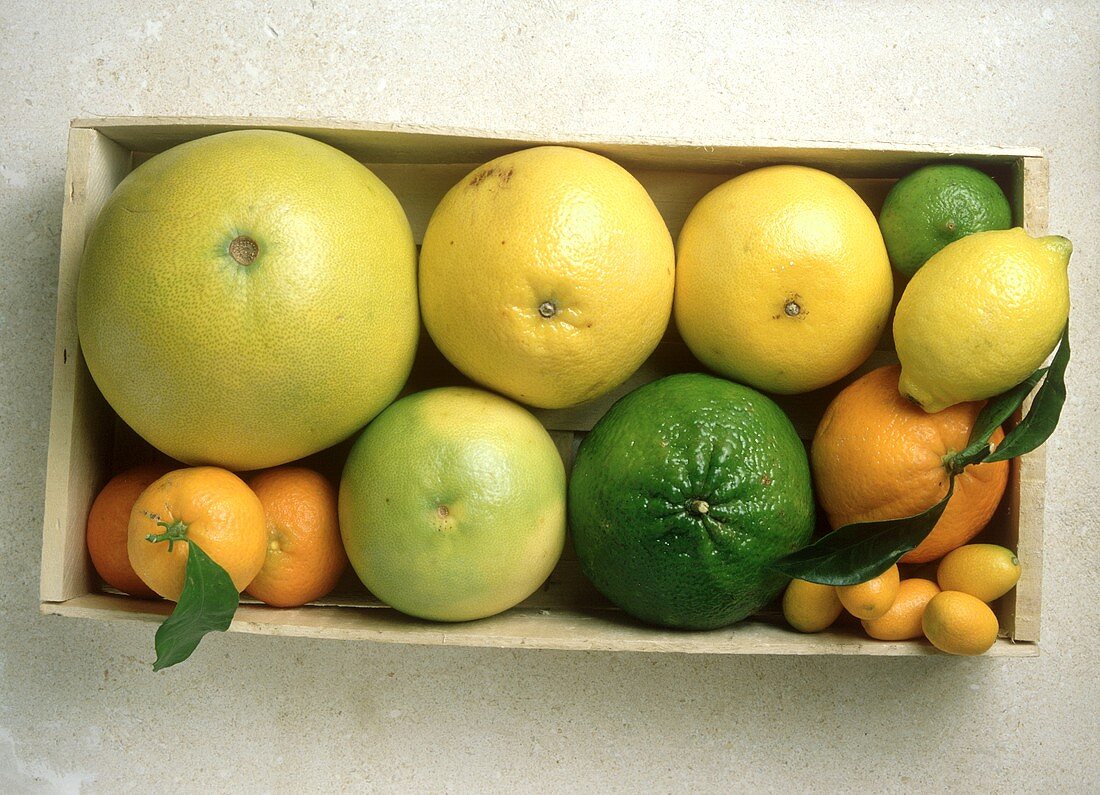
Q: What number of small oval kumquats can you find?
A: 5